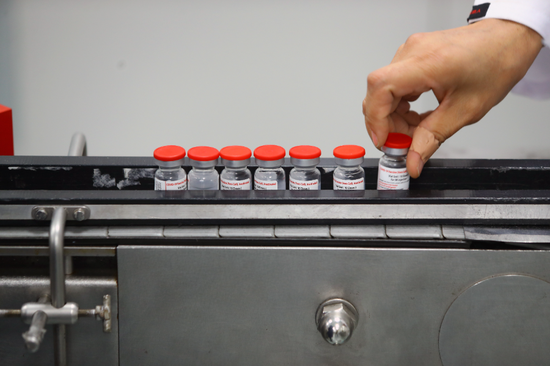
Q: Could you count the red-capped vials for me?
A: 7